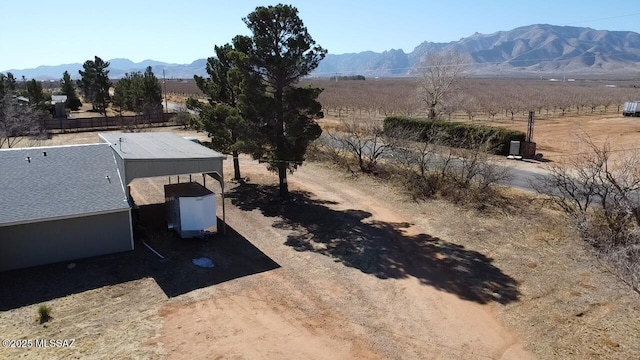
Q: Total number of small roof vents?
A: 3